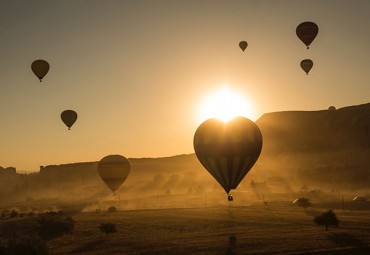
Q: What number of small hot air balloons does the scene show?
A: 5